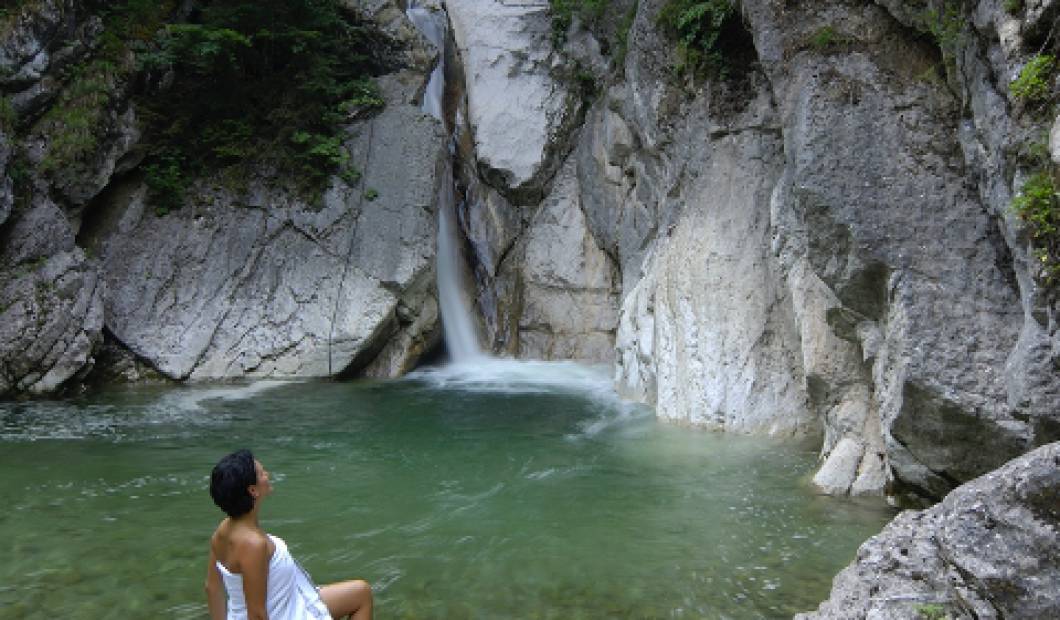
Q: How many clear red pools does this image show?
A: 0